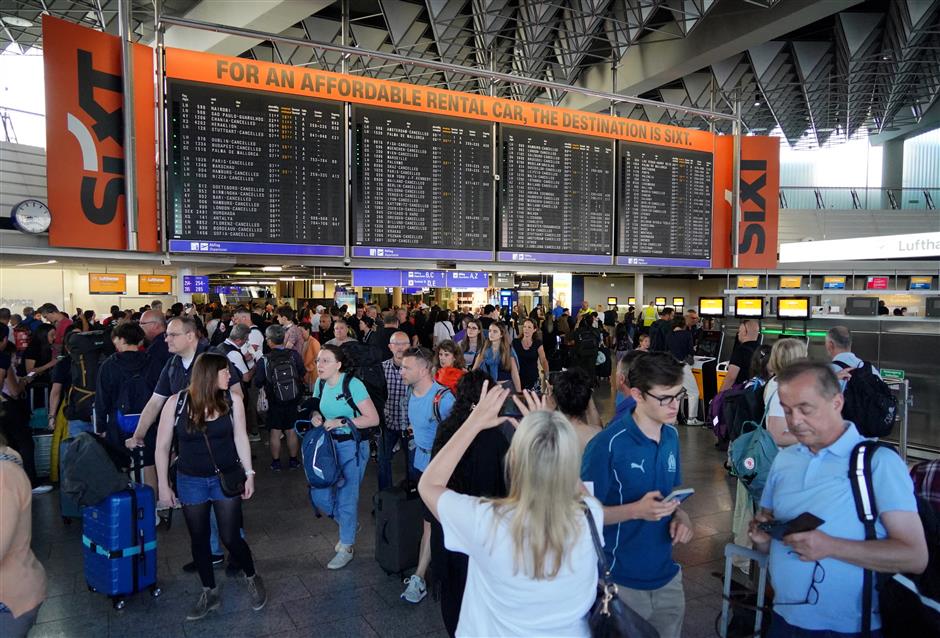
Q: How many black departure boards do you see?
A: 4